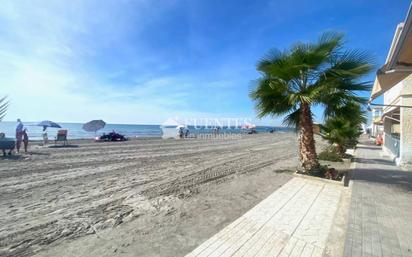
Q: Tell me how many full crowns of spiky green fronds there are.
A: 2